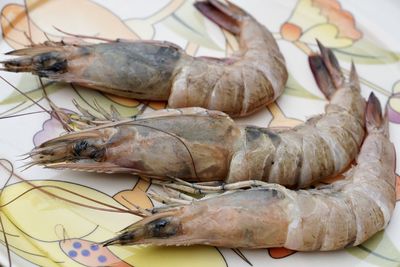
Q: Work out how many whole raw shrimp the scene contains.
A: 3